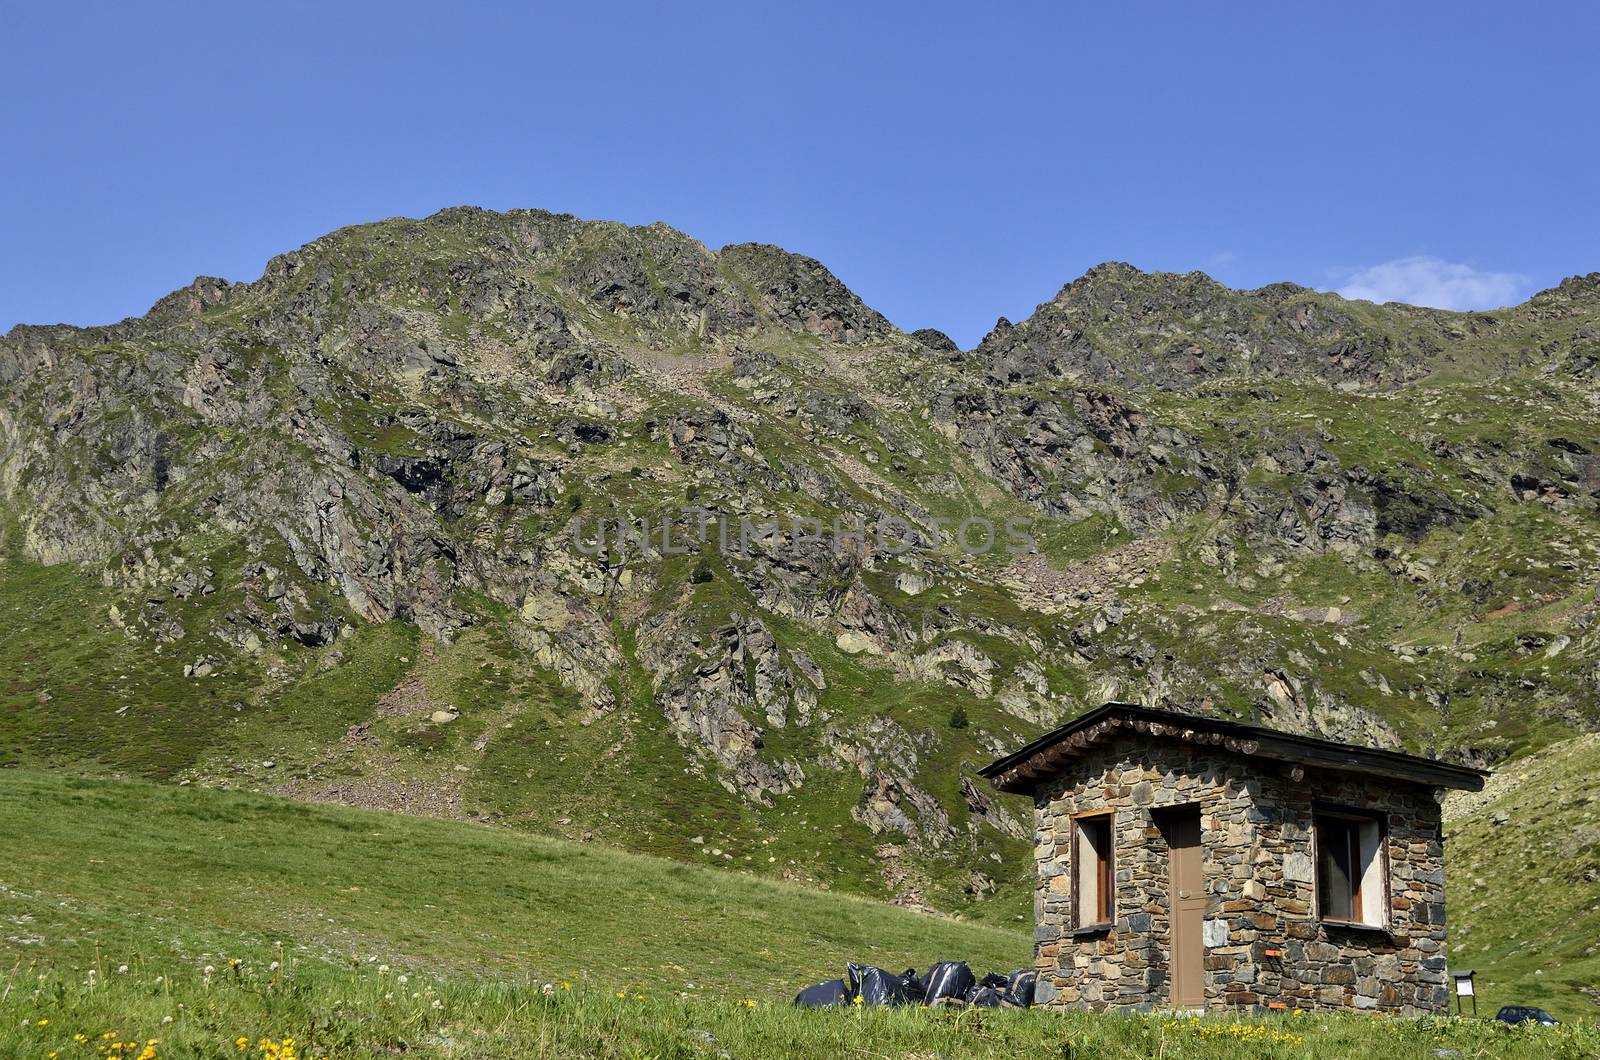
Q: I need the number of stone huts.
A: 1